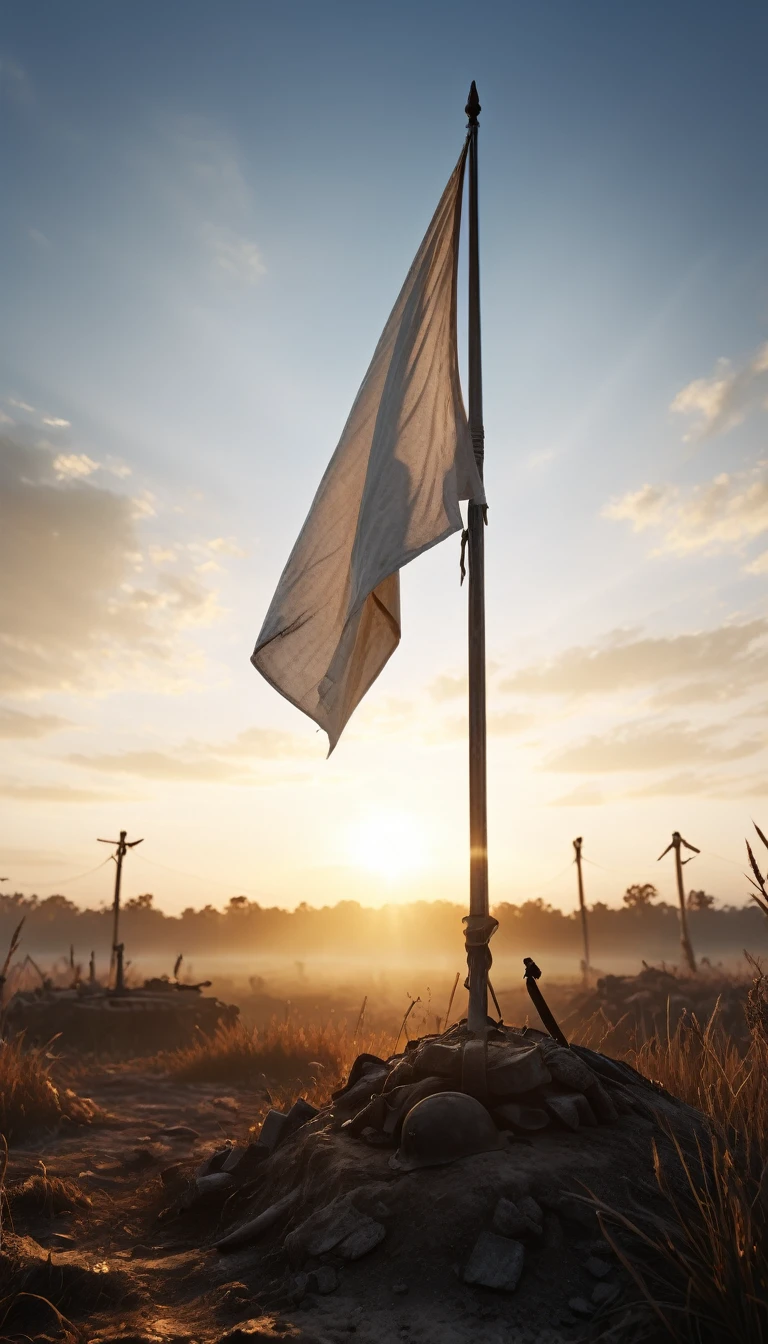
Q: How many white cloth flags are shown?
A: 1